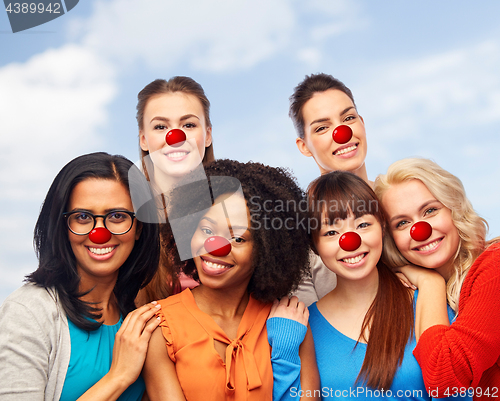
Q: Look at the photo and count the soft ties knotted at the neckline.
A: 1